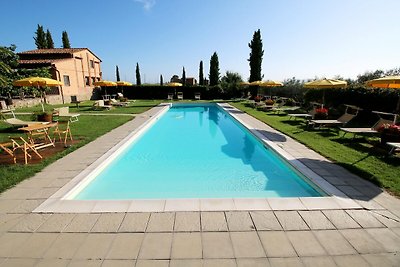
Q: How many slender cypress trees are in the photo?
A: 10